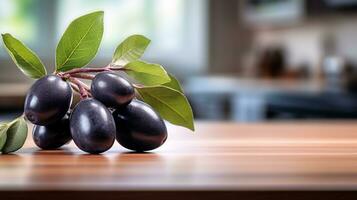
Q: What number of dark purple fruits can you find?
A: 5